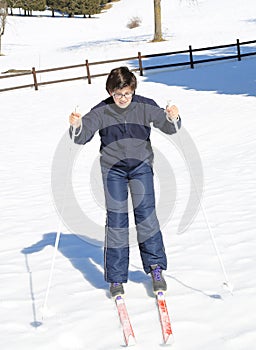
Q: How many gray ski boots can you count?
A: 2